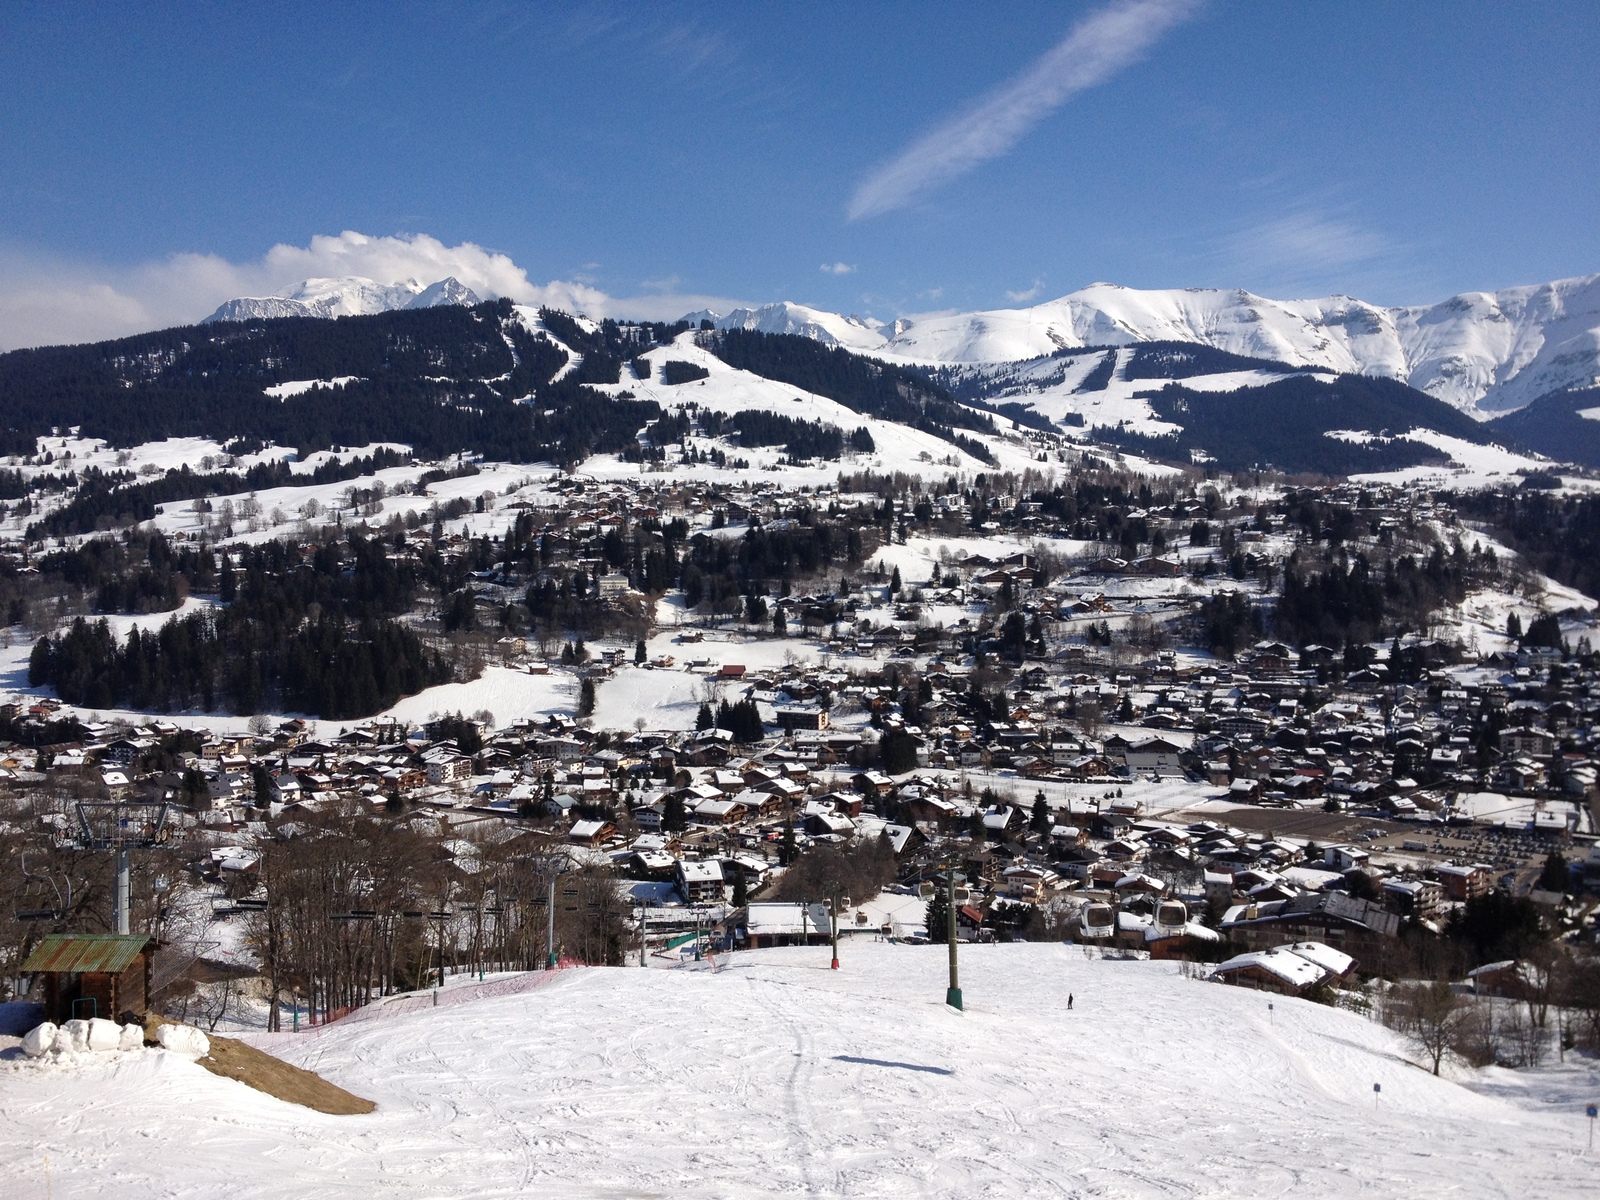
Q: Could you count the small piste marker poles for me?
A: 3